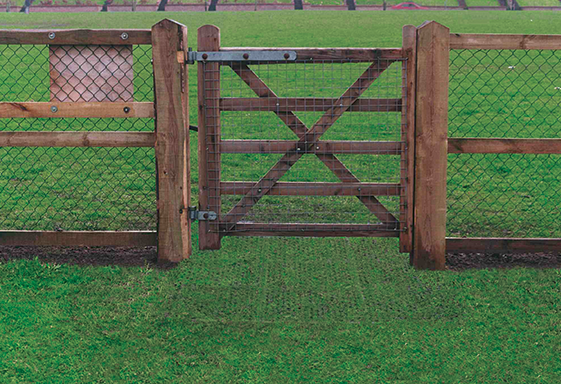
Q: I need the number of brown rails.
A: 12